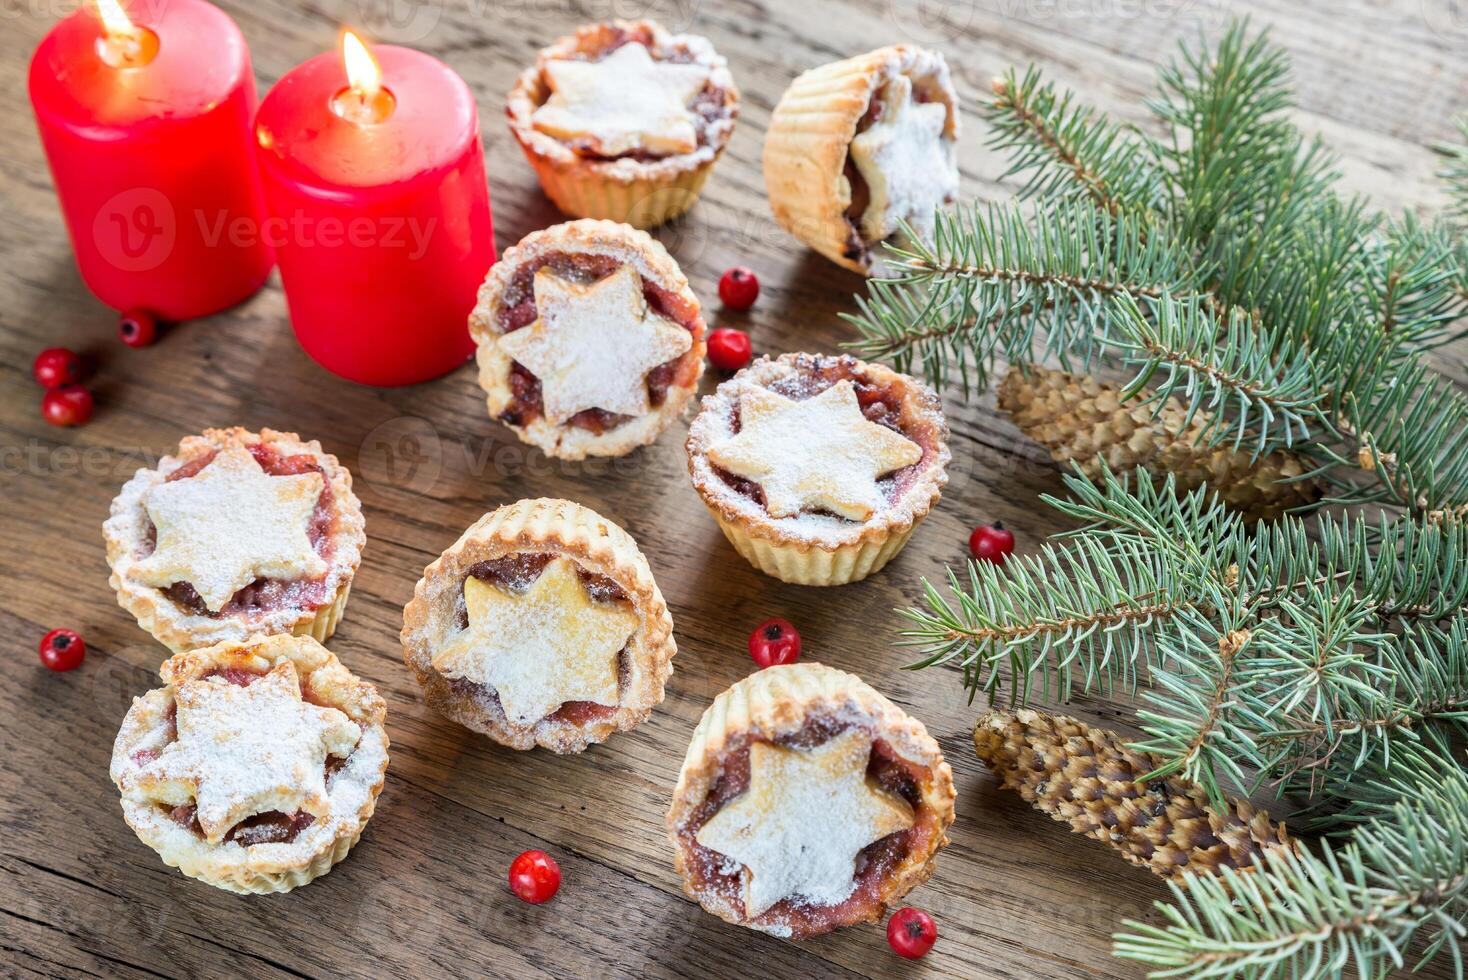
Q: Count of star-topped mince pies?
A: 8